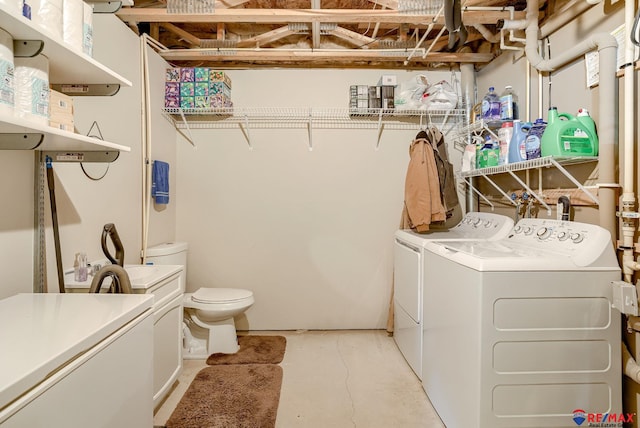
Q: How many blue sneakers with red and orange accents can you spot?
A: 0